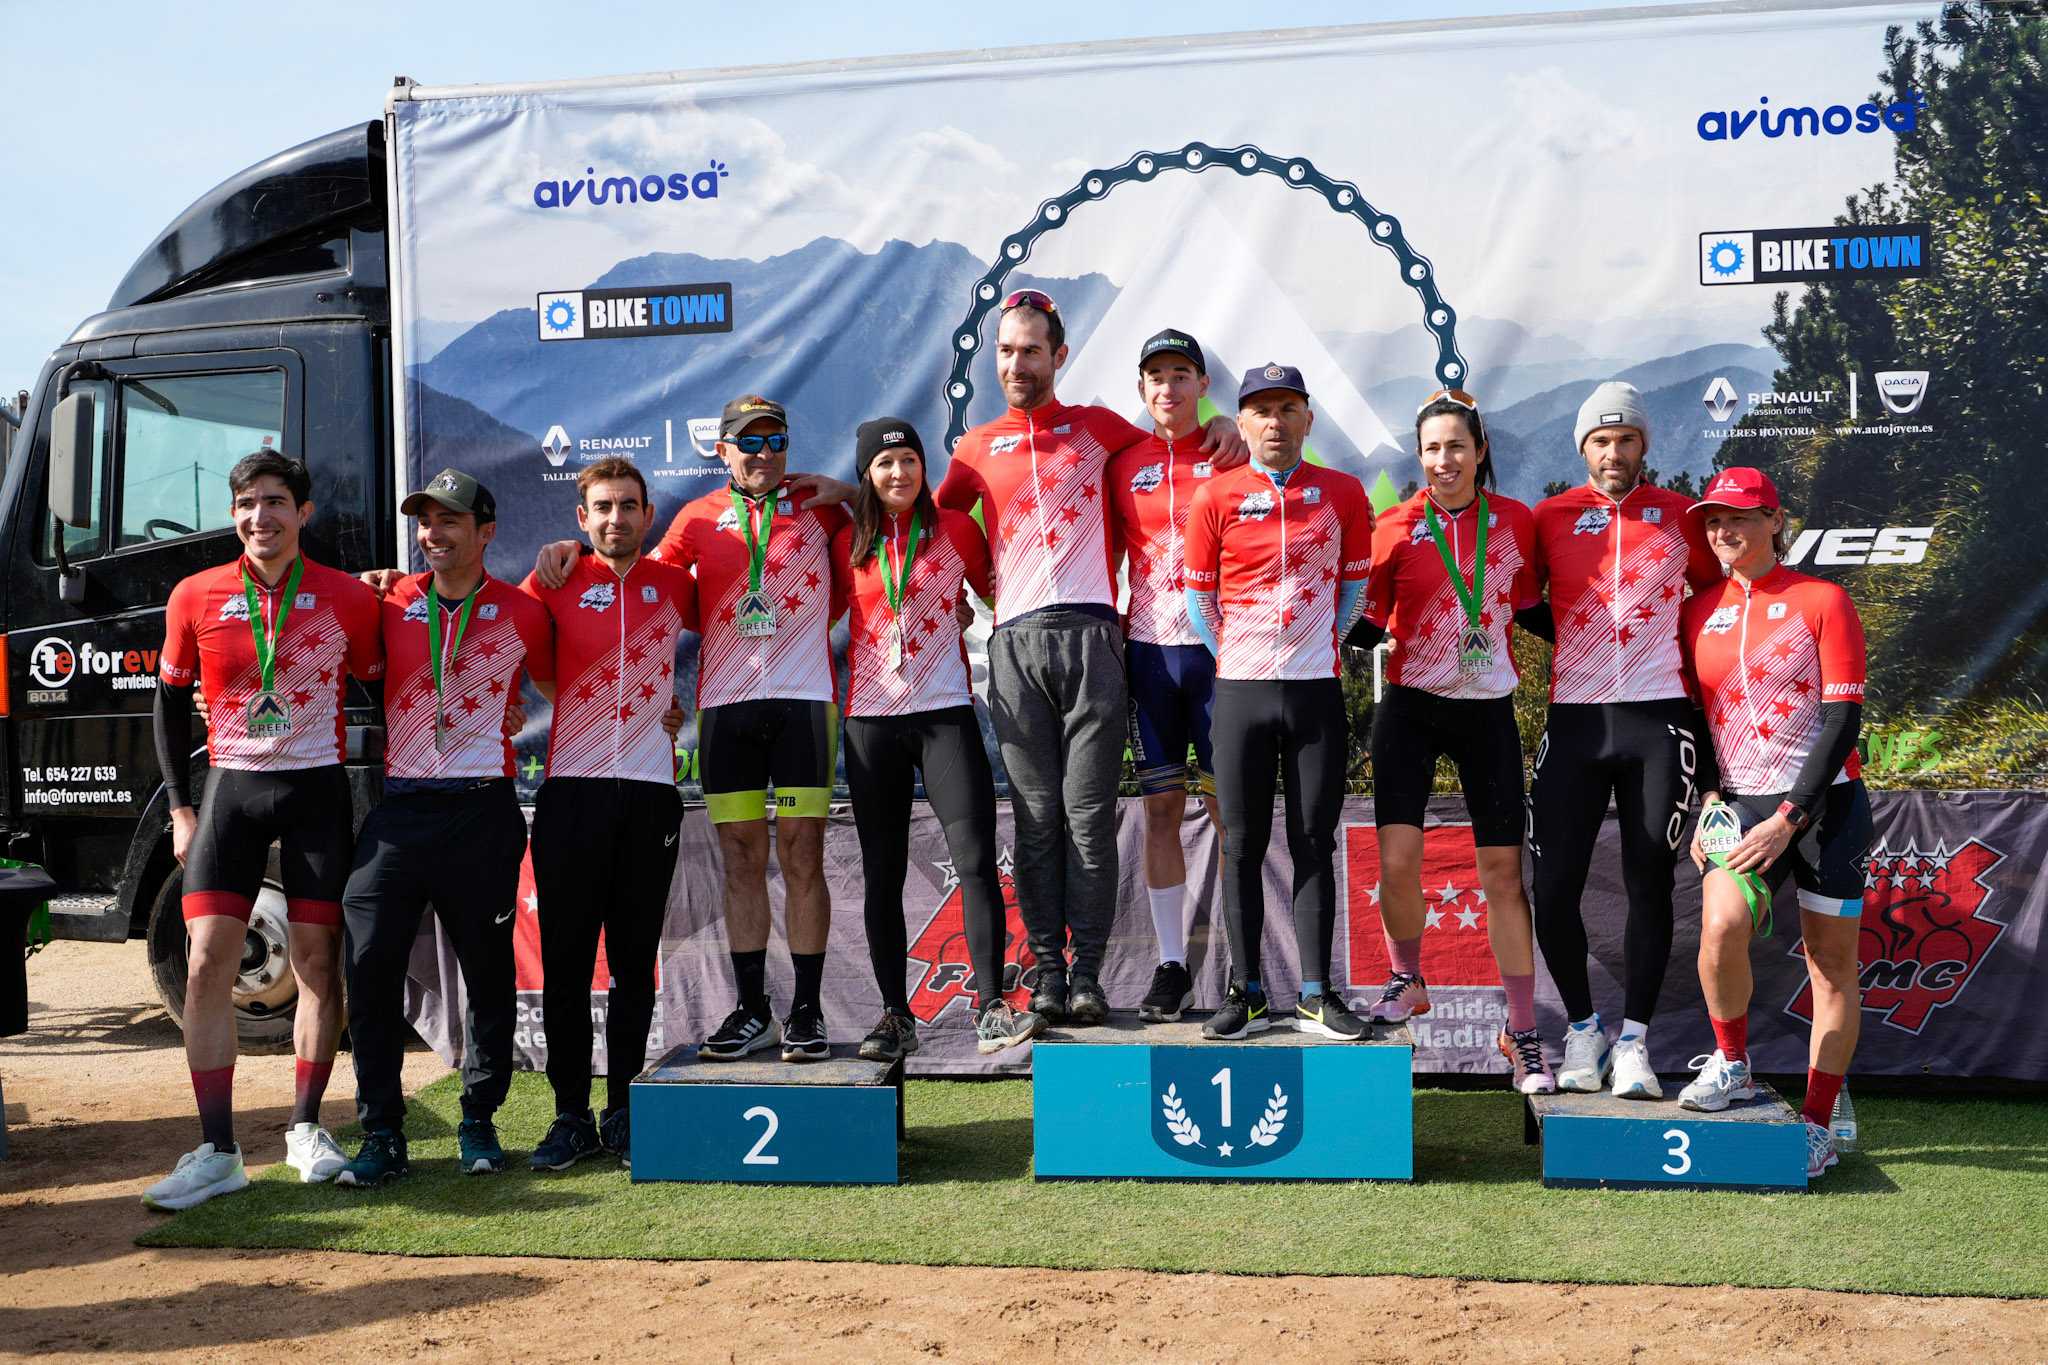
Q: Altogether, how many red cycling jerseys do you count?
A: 11